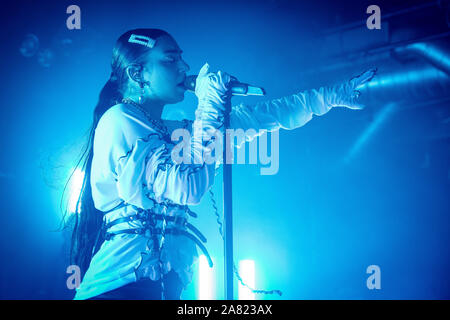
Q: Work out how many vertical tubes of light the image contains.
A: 3